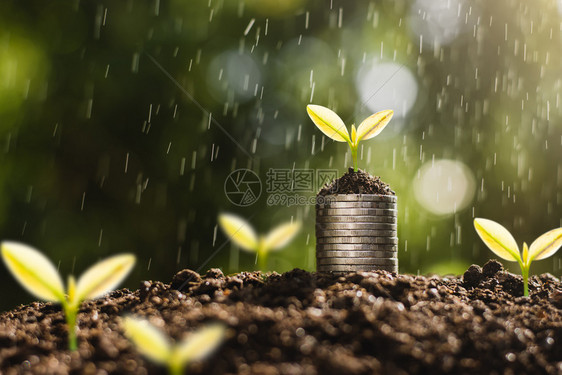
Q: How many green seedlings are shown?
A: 5